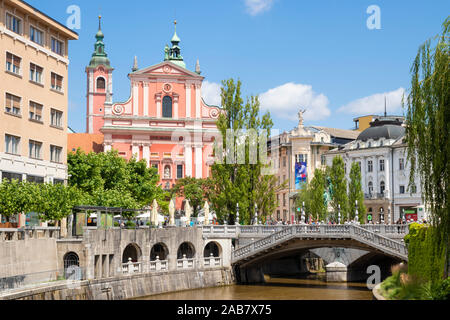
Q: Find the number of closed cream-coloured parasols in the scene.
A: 4